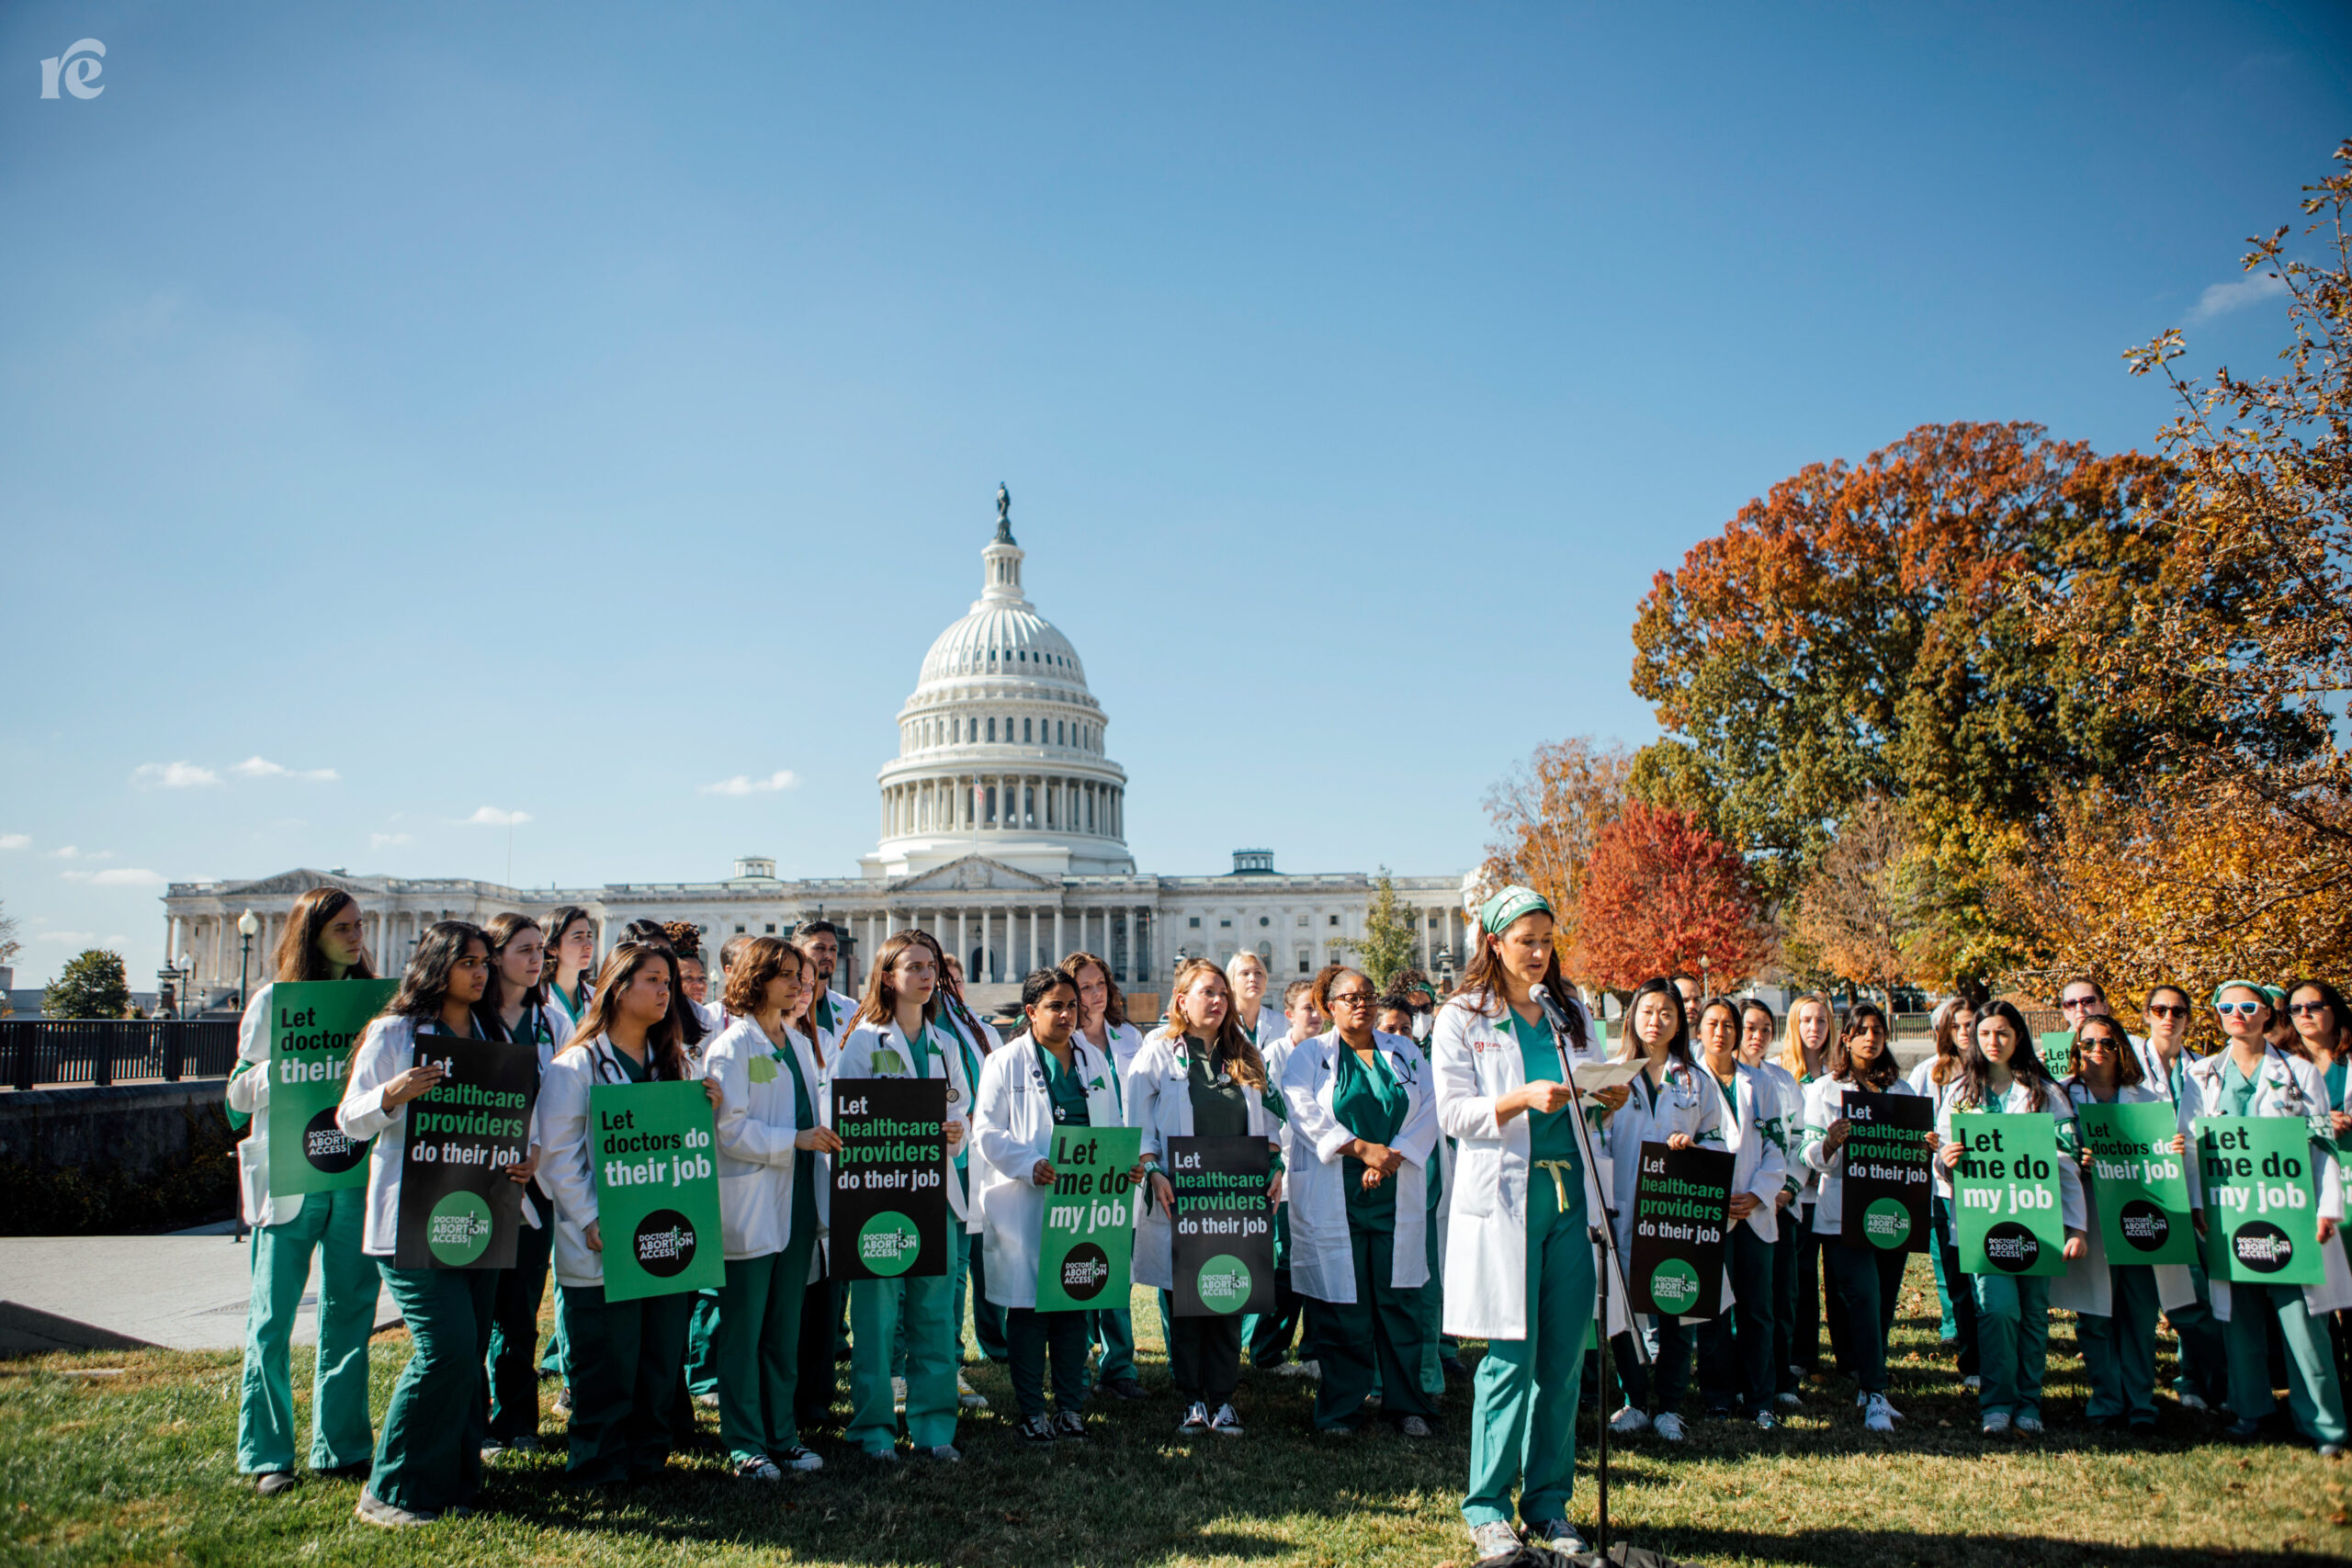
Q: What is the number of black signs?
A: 5